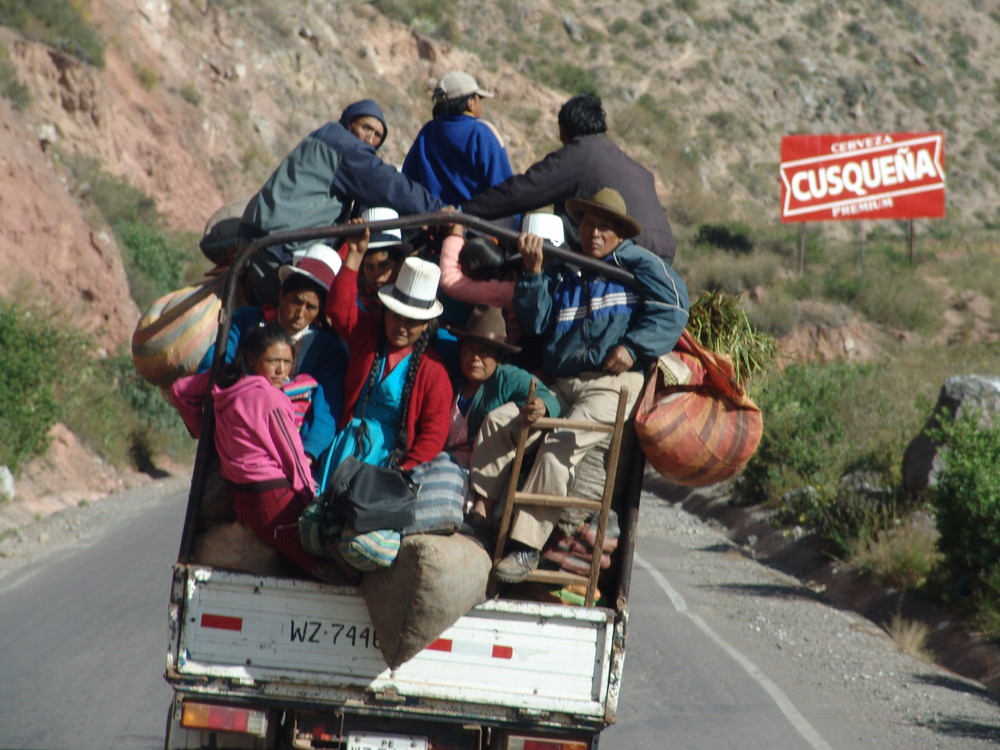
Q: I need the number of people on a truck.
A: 11